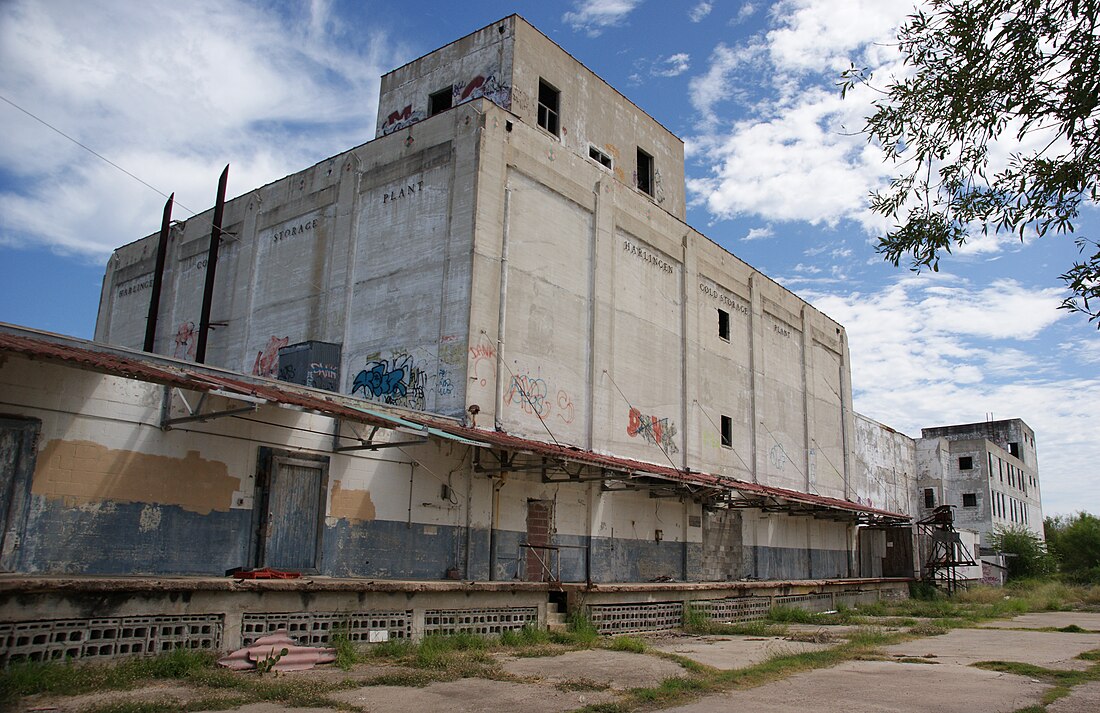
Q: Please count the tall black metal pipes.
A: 2